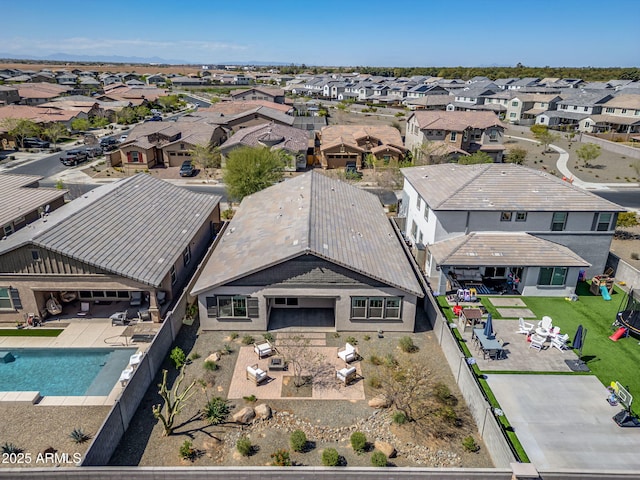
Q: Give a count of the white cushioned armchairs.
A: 4